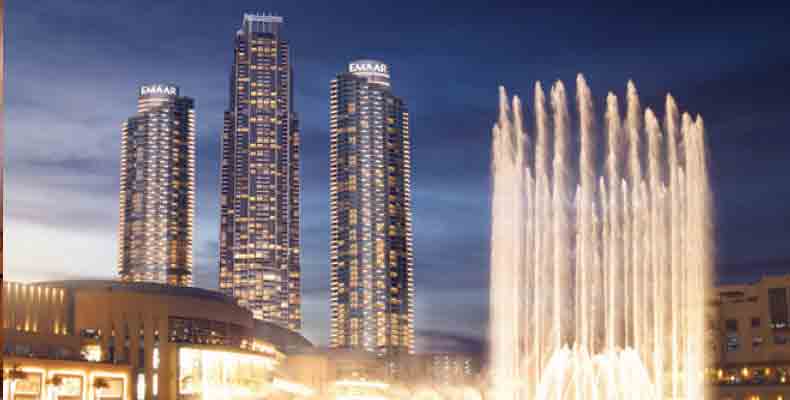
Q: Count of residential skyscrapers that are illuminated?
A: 3